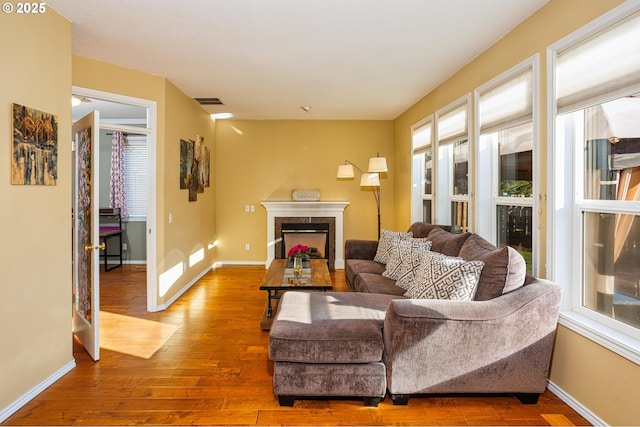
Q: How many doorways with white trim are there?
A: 1